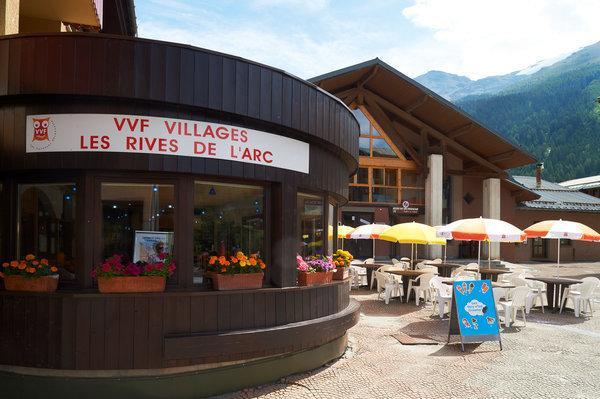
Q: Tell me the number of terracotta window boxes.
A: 5